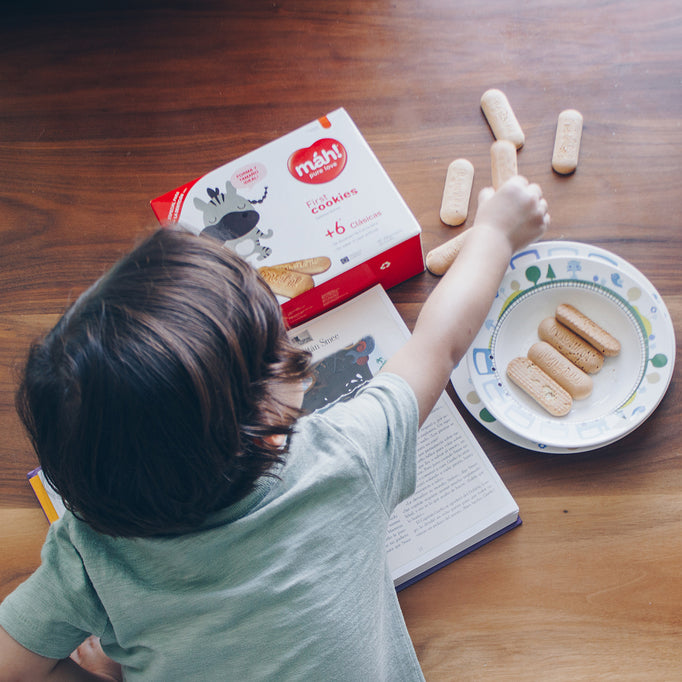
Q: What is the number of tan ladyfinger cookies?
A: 9